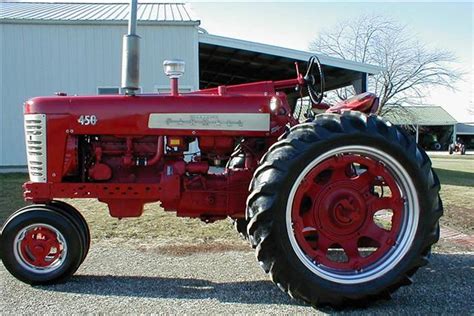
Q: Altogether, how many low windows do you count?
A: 2